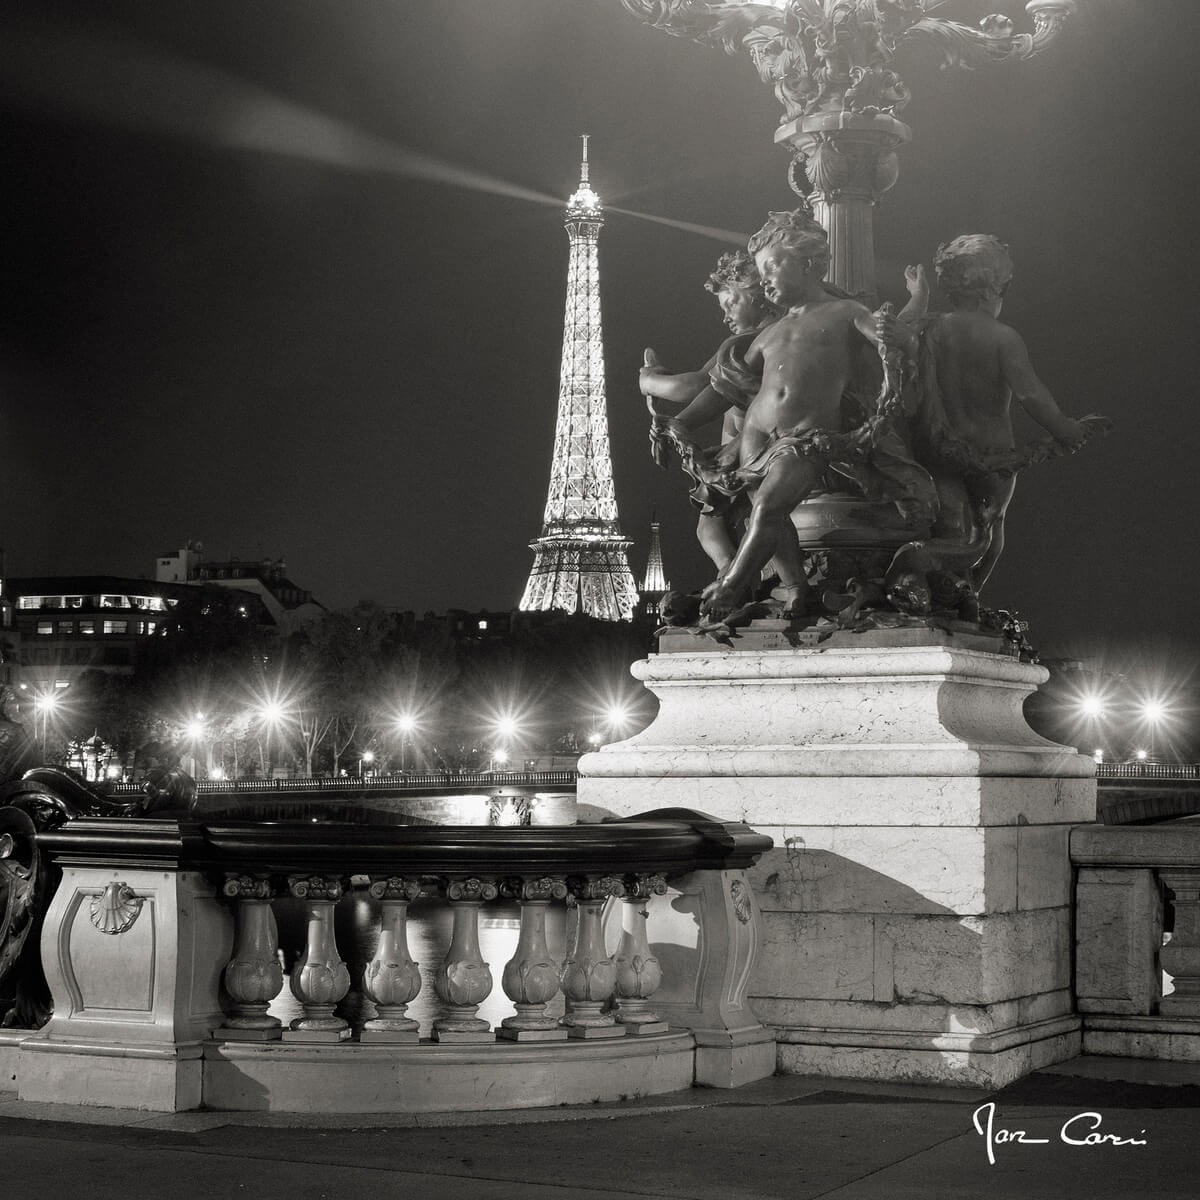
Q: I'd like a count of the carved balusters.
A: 7